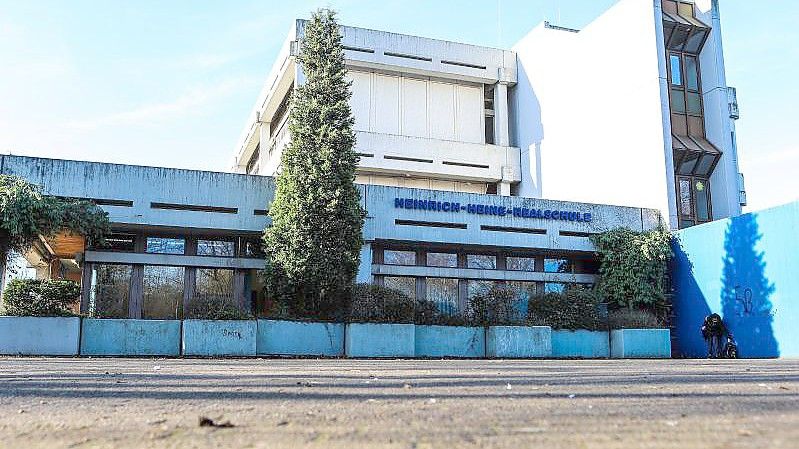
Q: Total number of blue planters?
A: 9